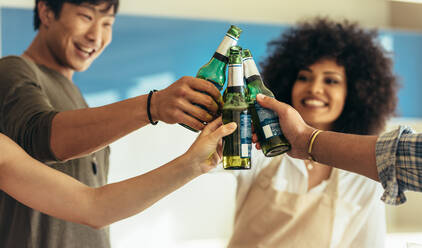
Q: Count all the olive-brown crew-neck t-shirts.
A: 1